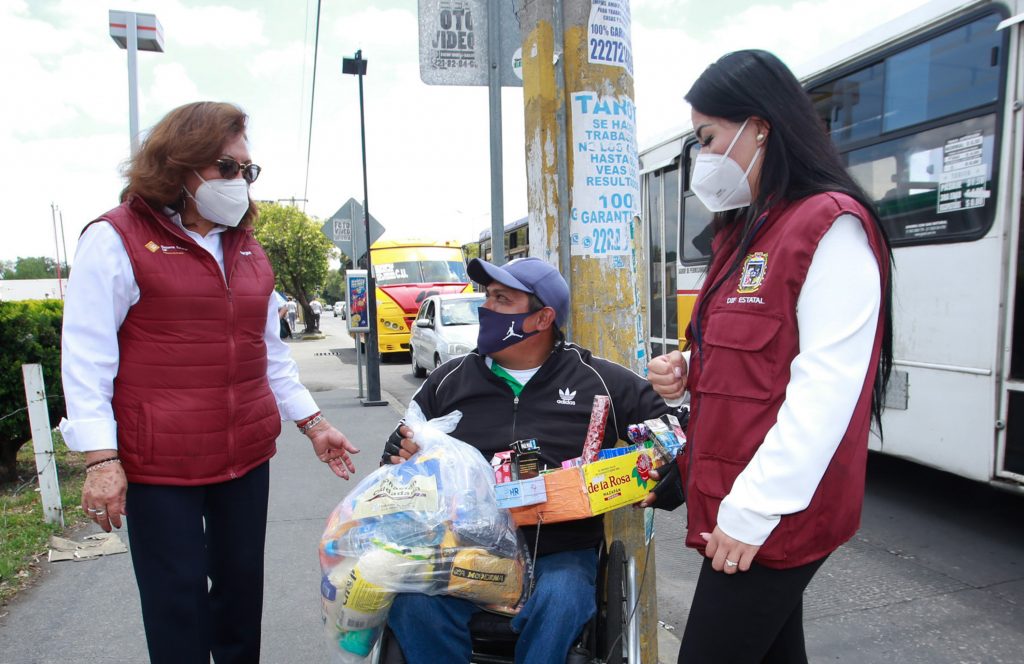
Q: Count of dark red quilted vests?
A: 1